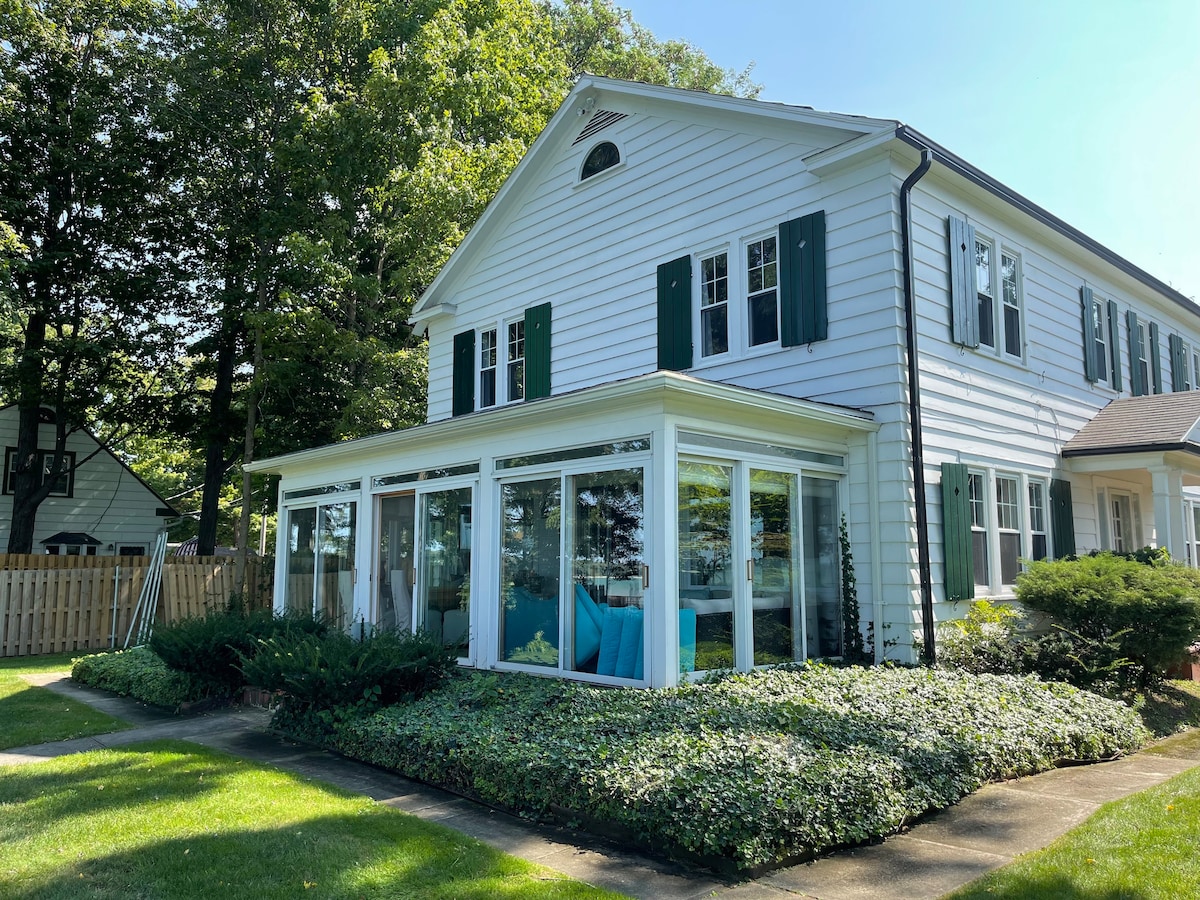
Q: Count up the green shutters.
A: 12